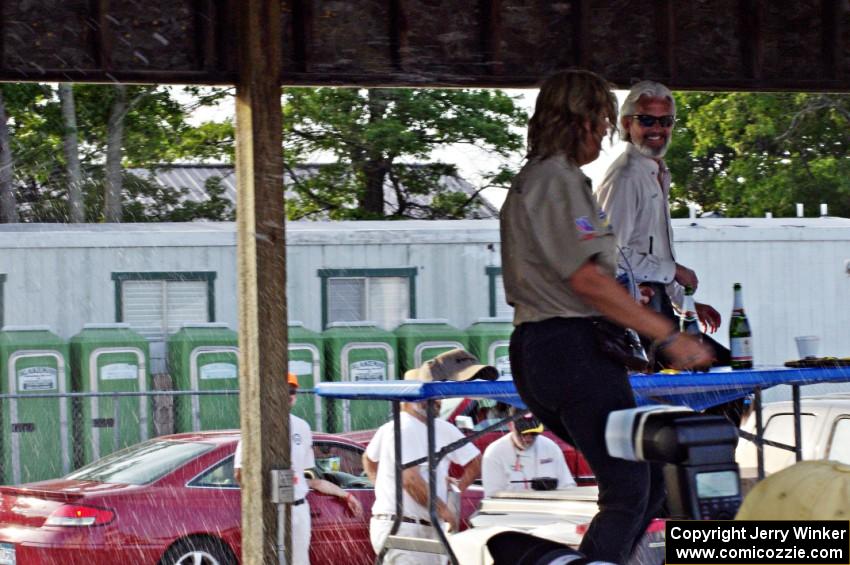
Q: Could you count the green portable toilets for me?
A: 7